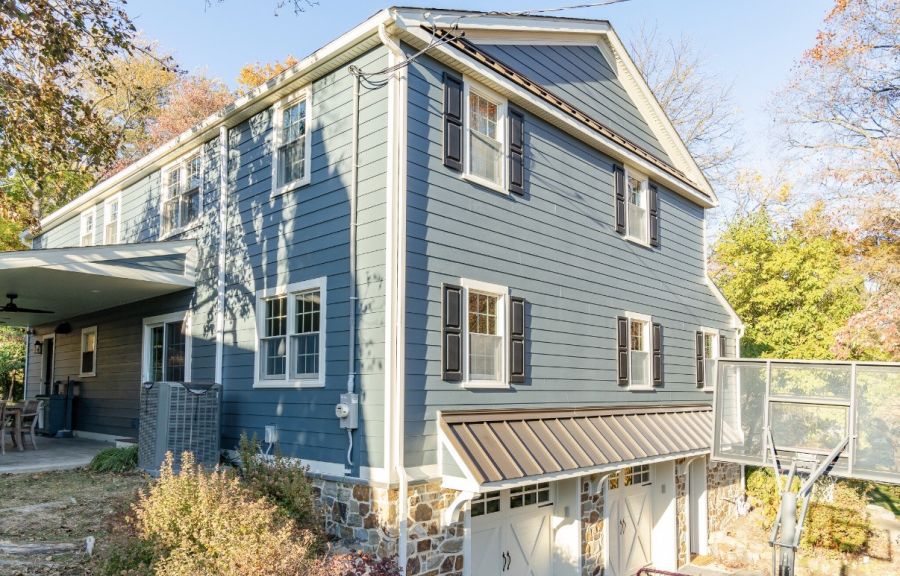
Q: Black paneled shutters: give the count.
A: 10